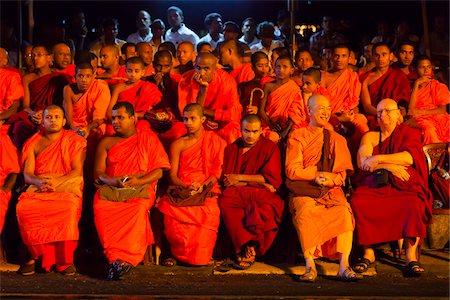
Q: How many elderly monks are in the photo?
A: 2